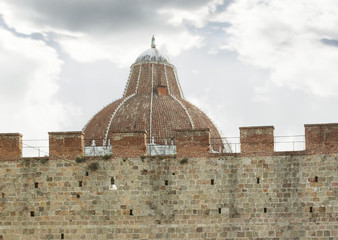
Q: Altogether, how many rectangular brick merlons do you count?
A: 6